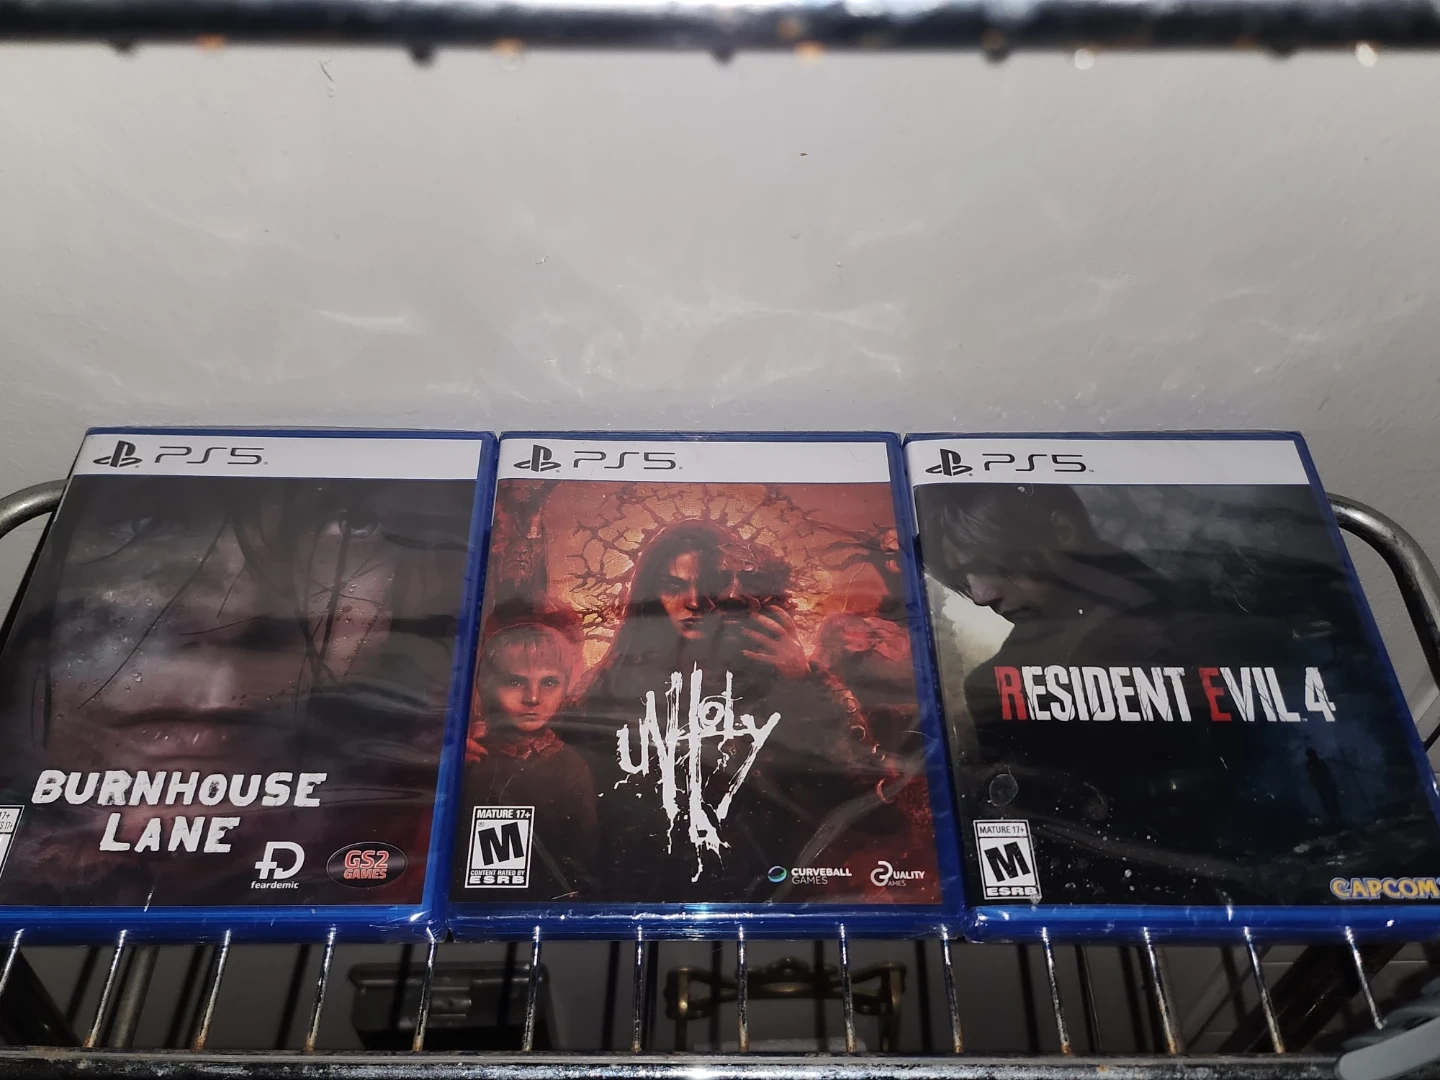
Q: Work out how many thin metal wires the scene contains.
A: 14